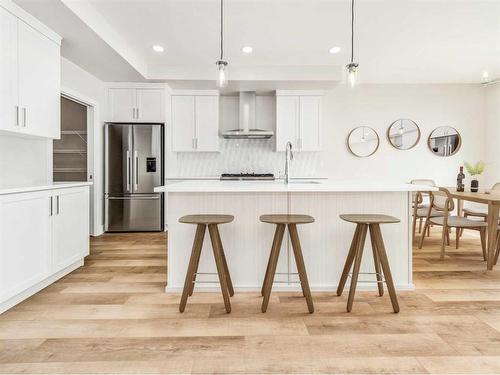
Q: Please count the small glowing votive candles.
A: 0